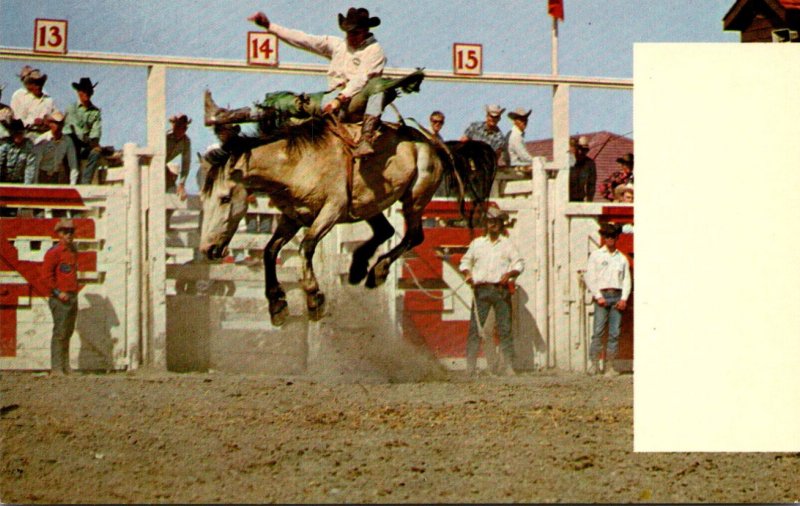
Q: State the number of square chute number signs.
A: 3